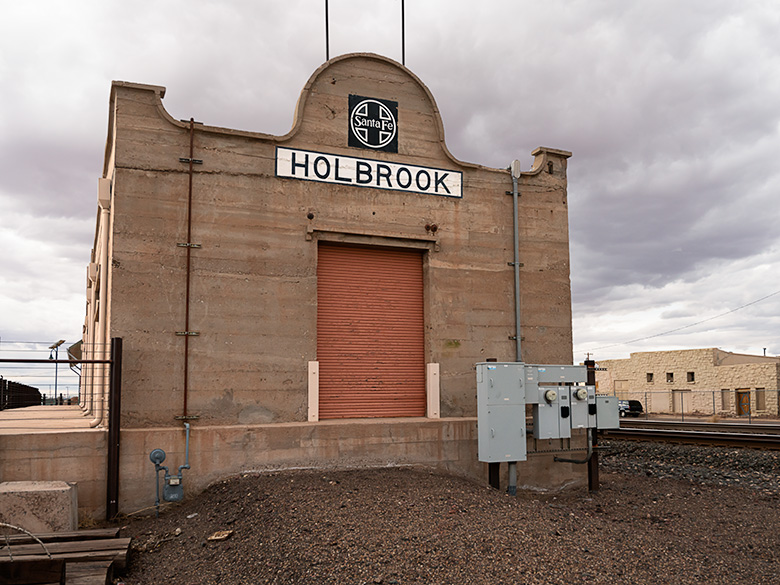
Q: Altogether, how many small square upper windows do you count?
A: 3